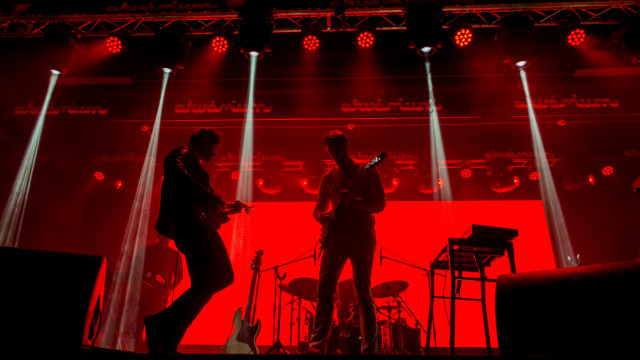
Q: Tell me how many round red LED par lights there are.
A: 11